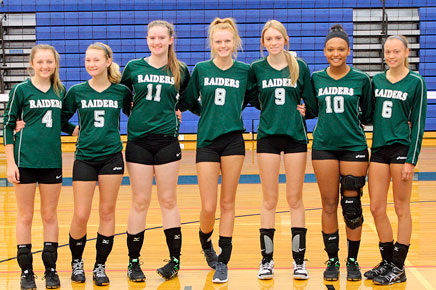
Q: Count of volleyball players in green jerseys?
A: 7